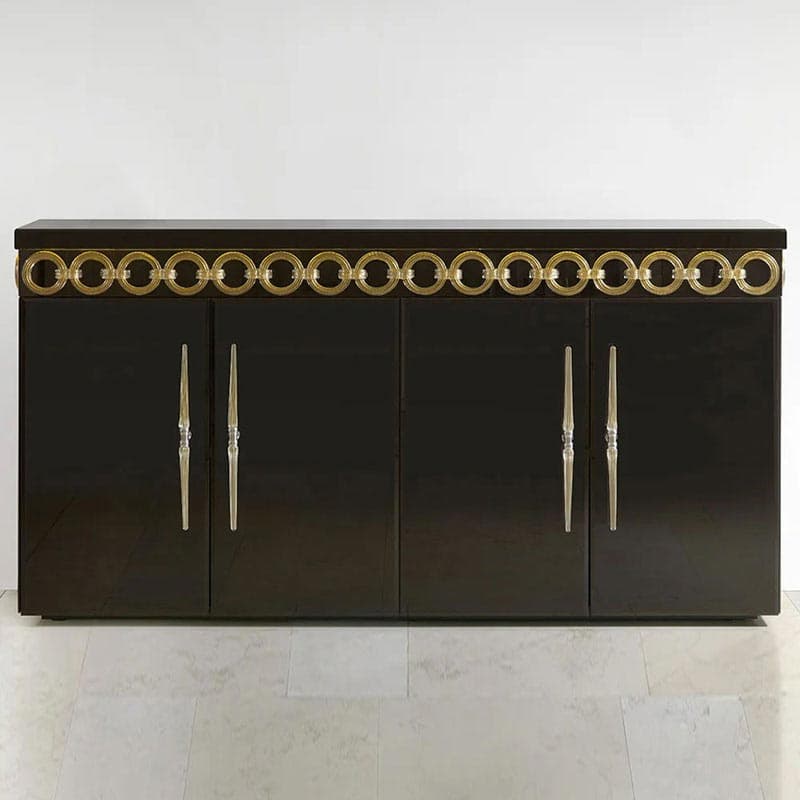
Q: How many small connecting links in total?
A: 15